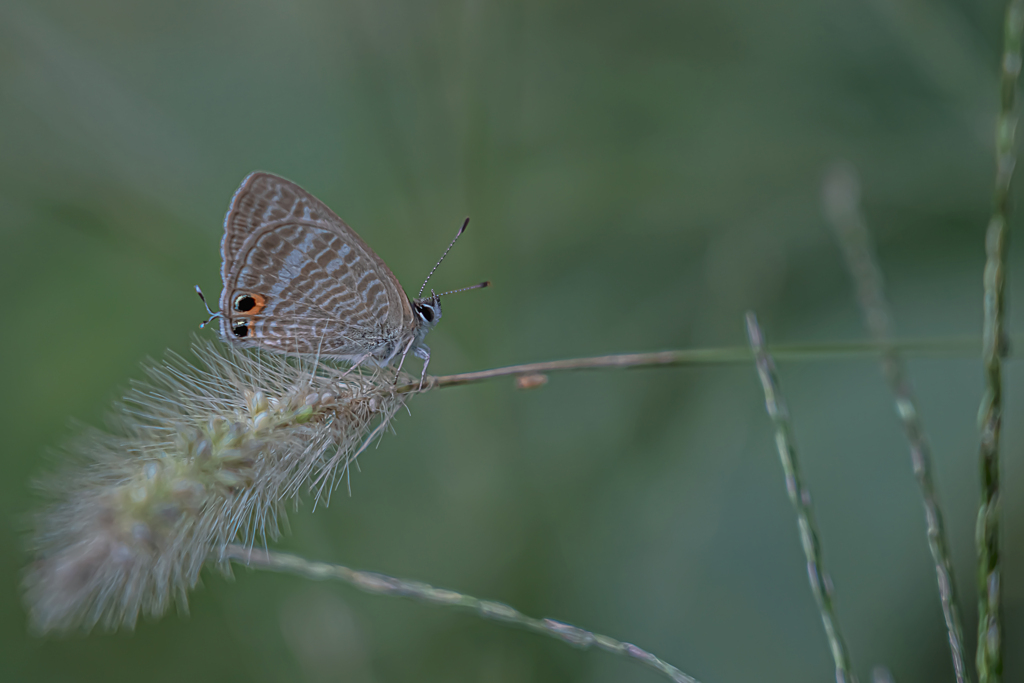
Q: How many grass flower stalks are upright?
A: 3